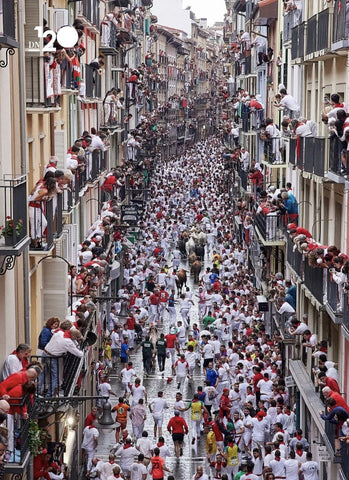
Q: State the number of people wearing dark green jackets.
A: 2